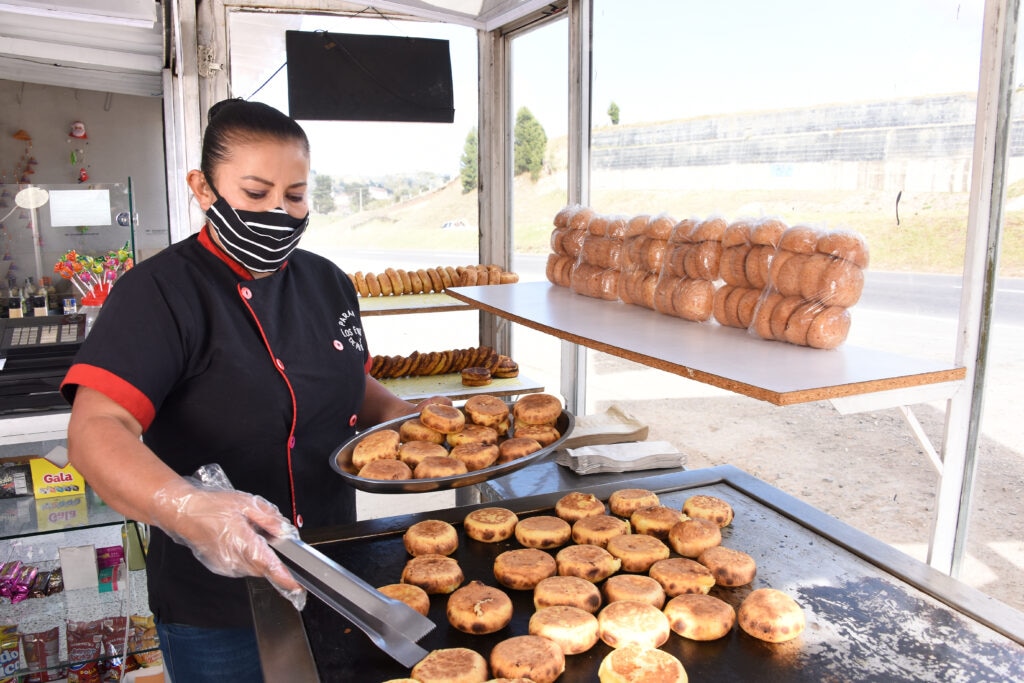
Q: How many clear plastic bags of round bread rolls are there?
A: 6